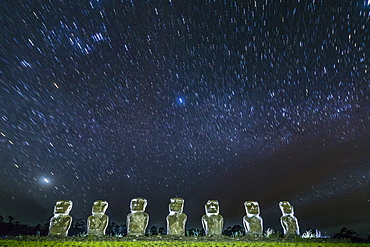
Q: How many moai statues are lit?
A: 7